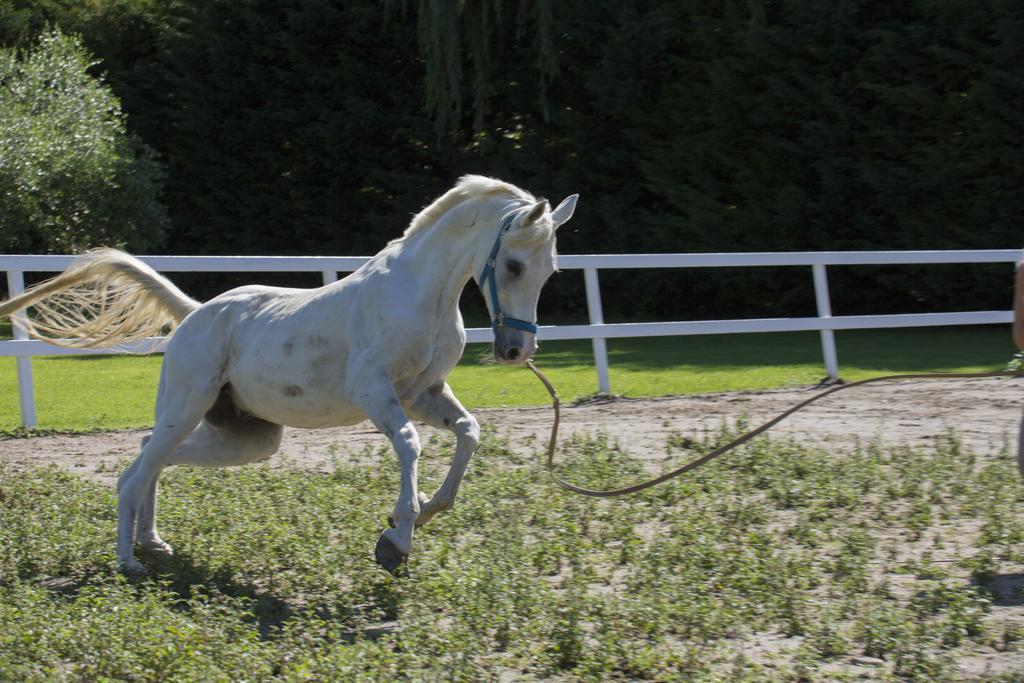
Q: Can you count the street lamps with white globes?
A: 0